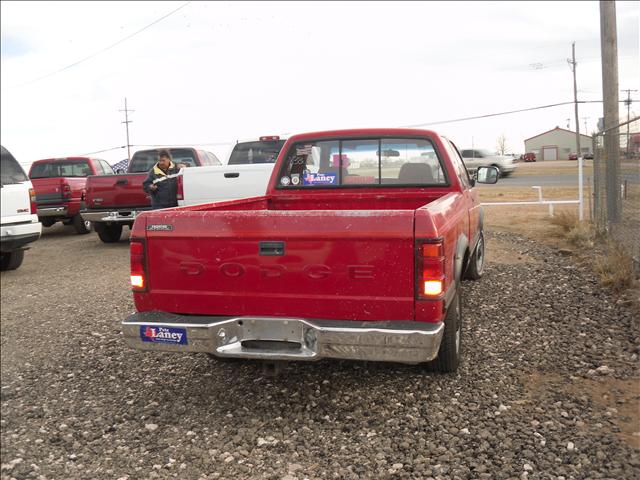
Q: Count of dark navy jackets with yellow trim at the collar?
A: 1